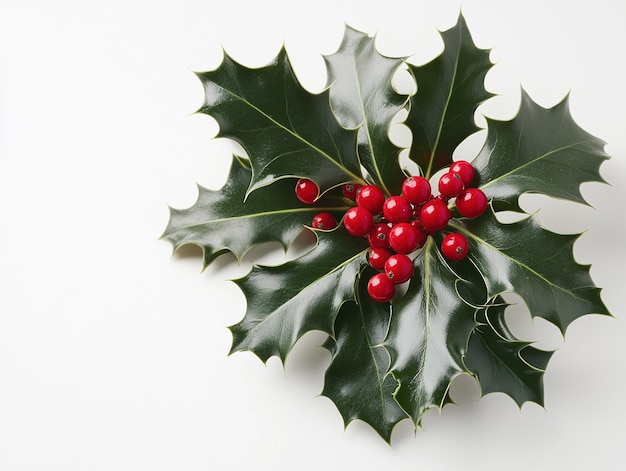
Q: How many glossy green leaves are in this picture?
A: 10